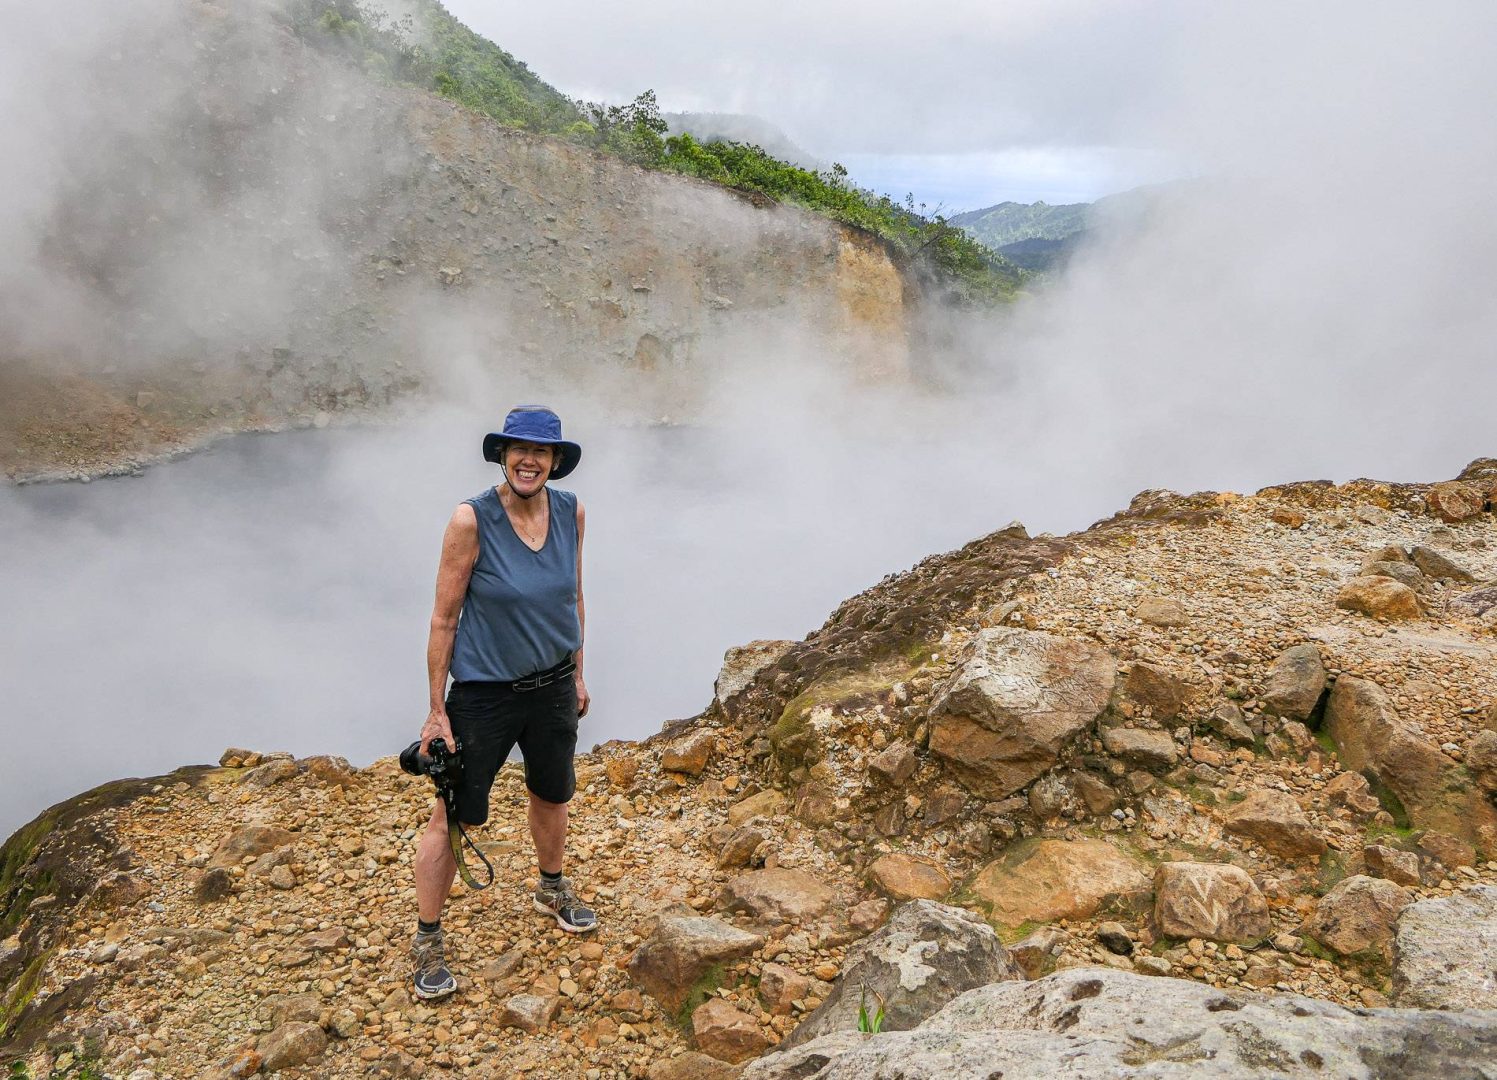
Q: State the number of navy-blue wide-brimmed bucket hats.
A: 1